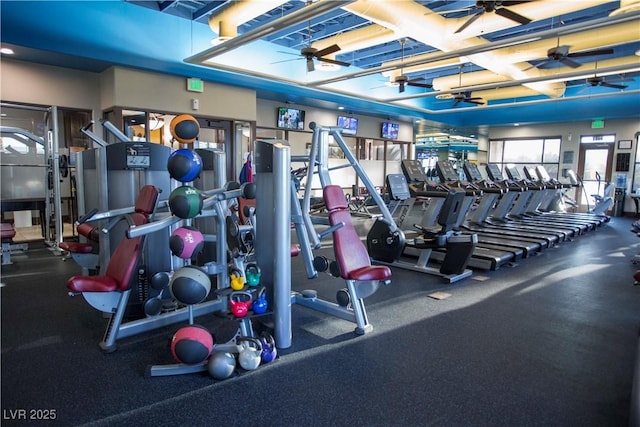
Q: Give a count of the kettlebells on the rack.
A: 6